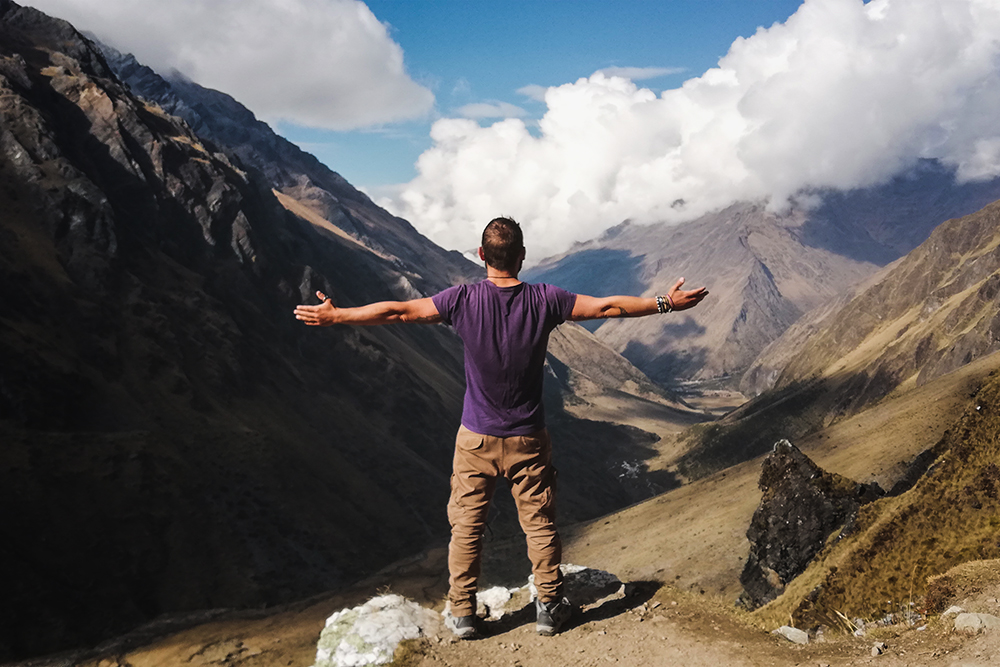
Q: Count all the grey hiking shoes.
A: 2